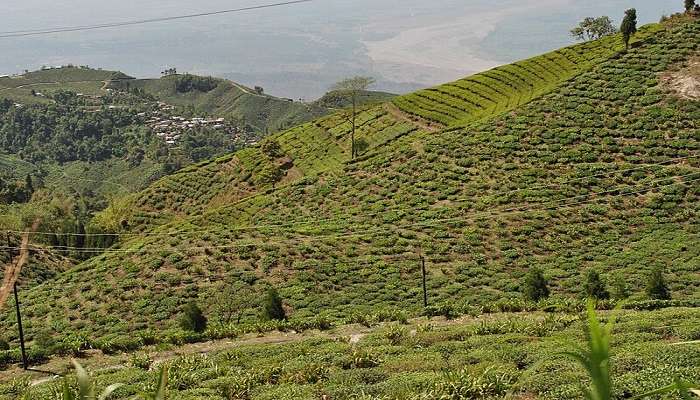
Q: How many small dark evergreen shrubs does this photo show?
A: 5